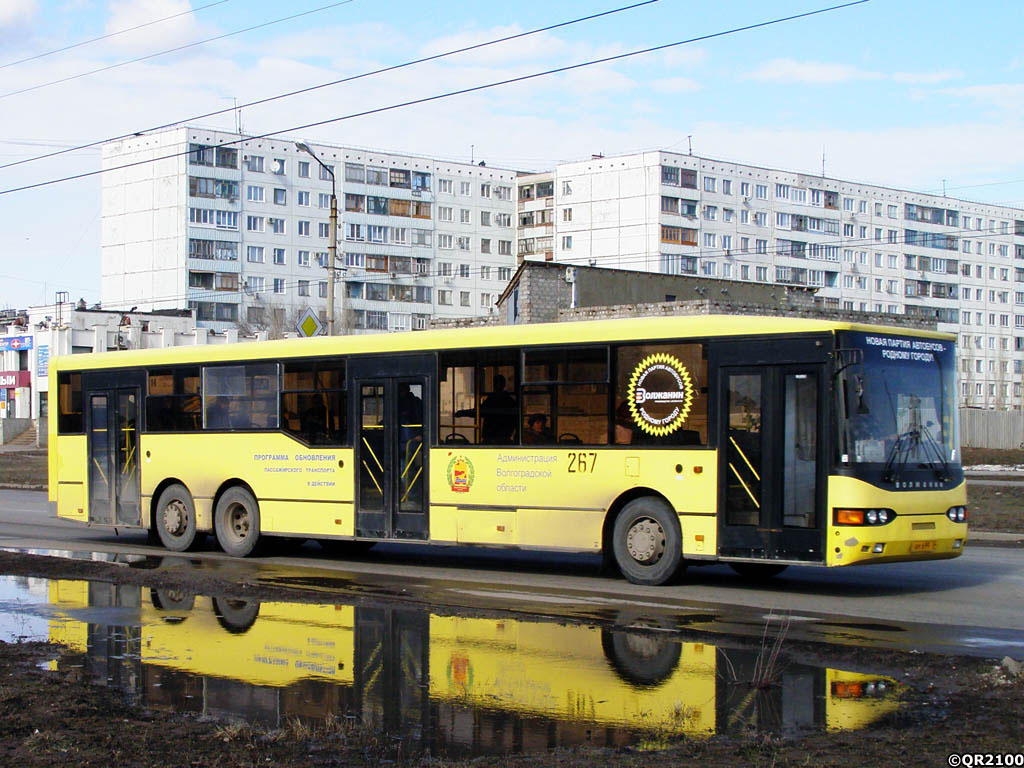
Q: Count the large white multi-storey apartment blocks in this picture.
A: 2